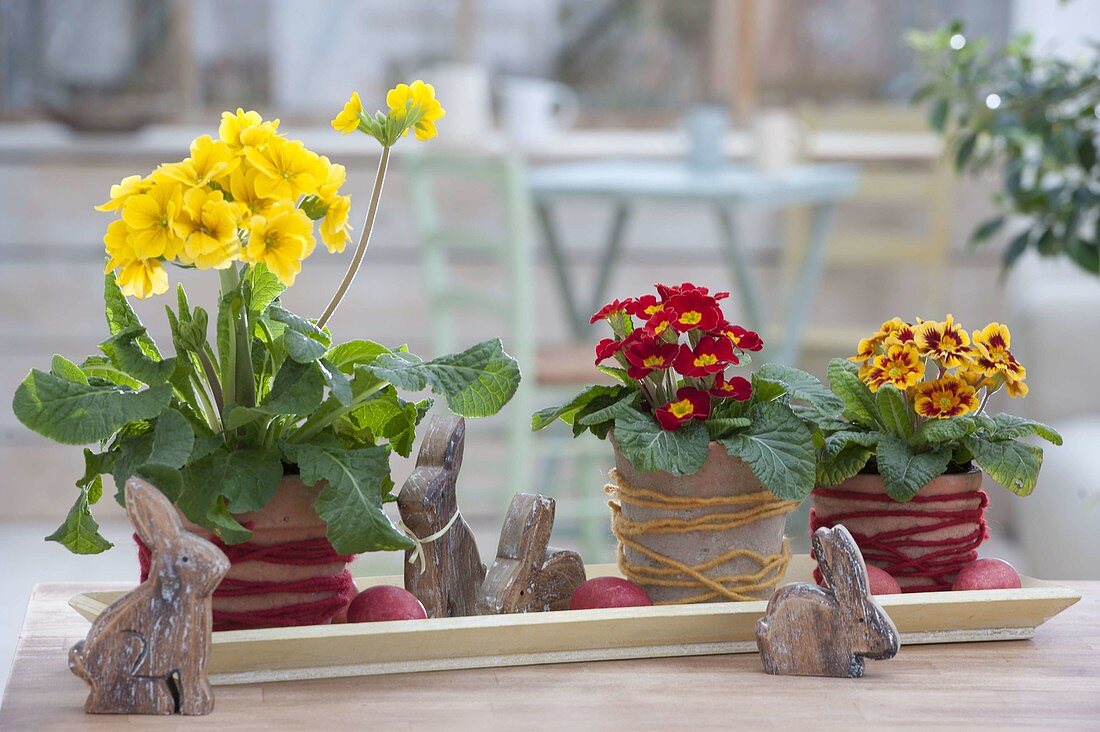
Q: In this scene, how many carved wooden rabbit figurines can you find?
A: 4